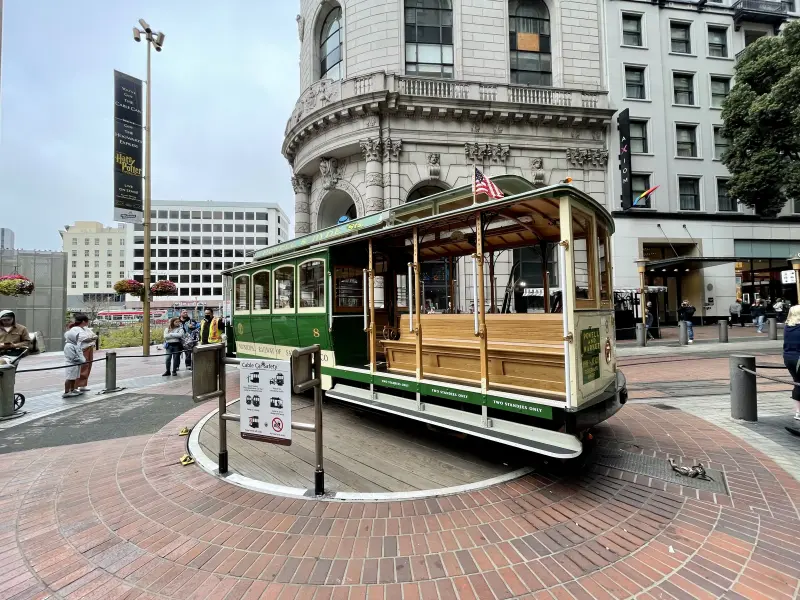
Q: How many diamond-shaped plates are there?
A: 2